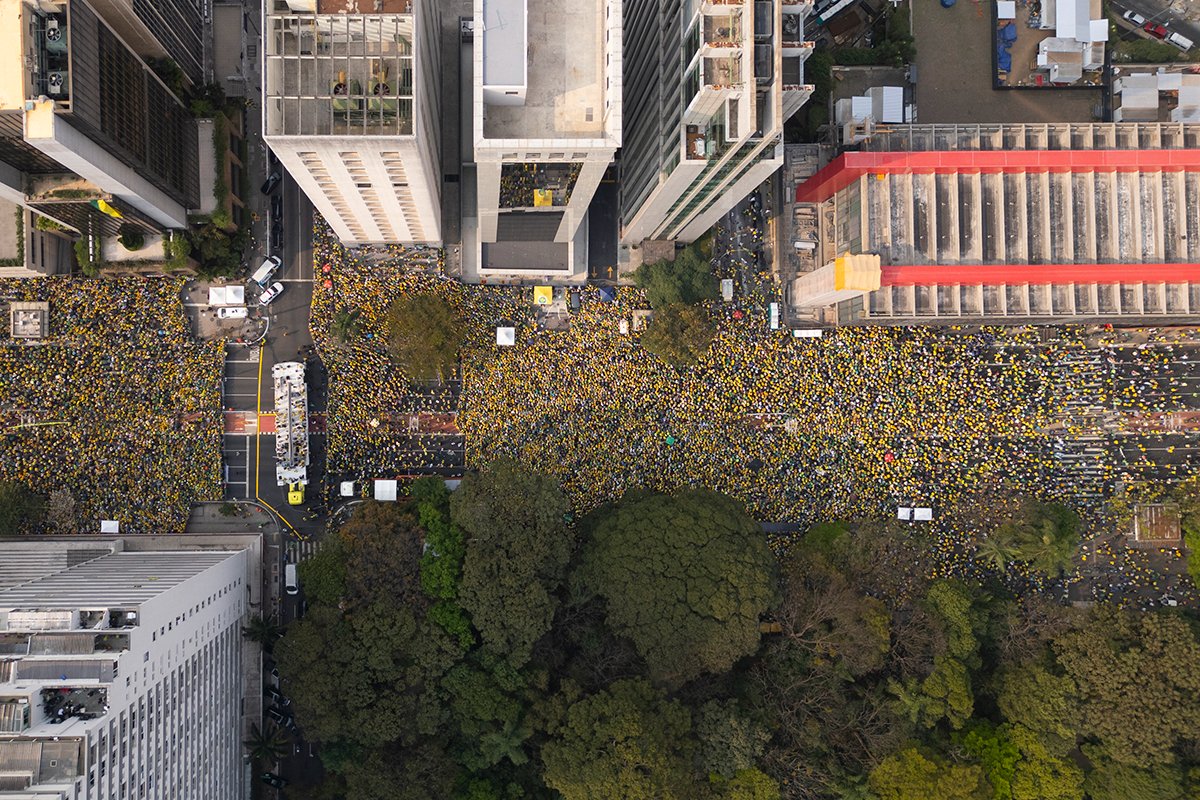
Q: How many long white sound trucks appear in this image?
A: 1